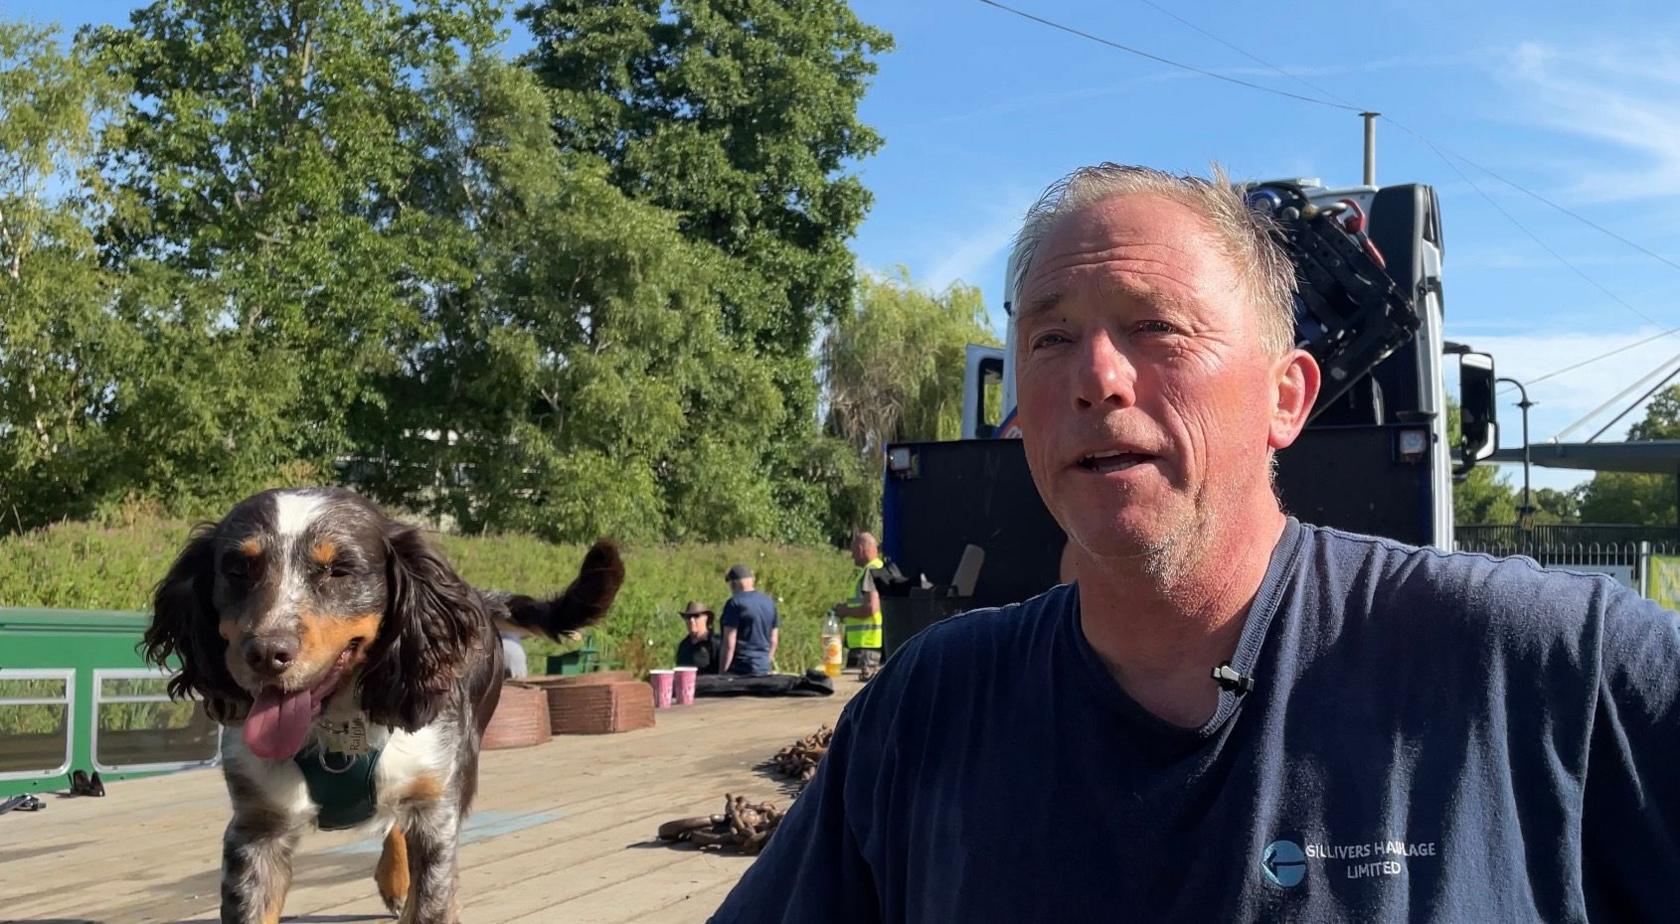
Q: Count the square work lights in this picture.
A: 2